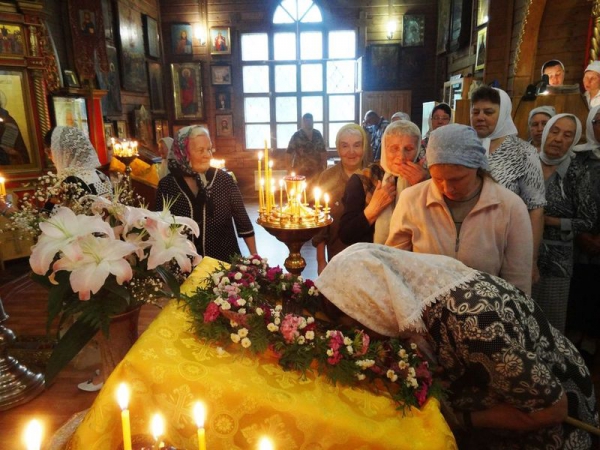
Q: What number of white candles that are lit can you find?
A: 0